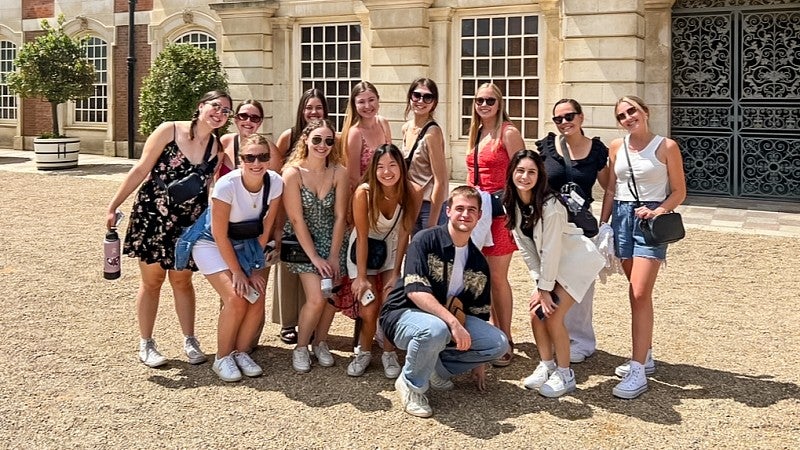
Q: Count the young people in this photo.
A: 13